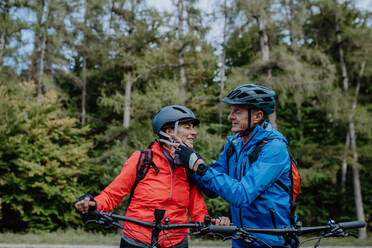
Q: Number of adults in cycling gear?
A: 2